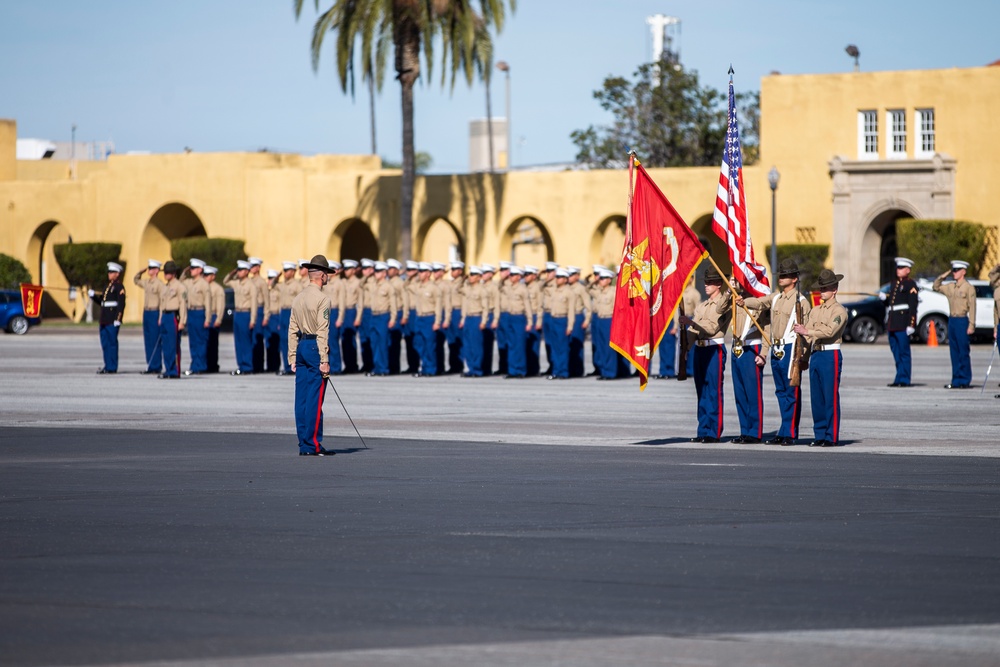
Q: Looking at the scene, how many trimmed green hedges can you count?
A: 5